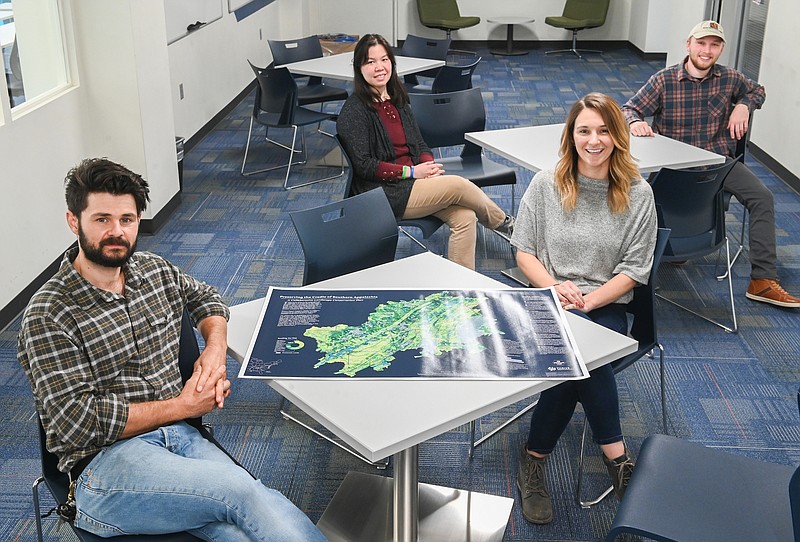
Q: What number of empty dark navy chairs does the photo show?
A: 8